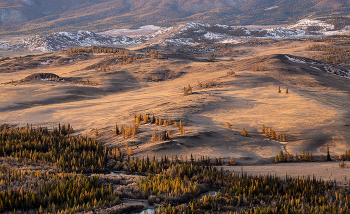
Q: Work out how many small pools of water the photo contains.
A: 3